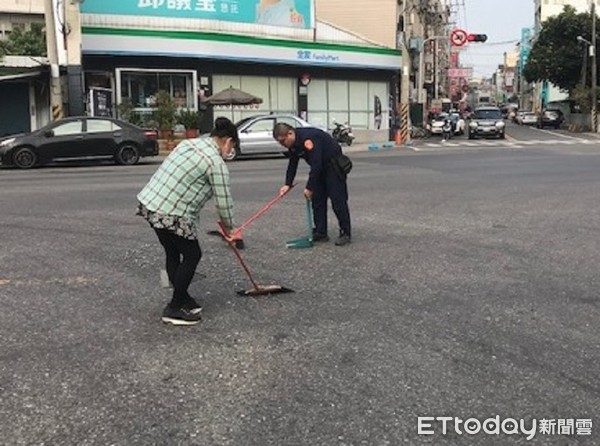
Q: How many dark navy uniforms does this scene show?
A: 1